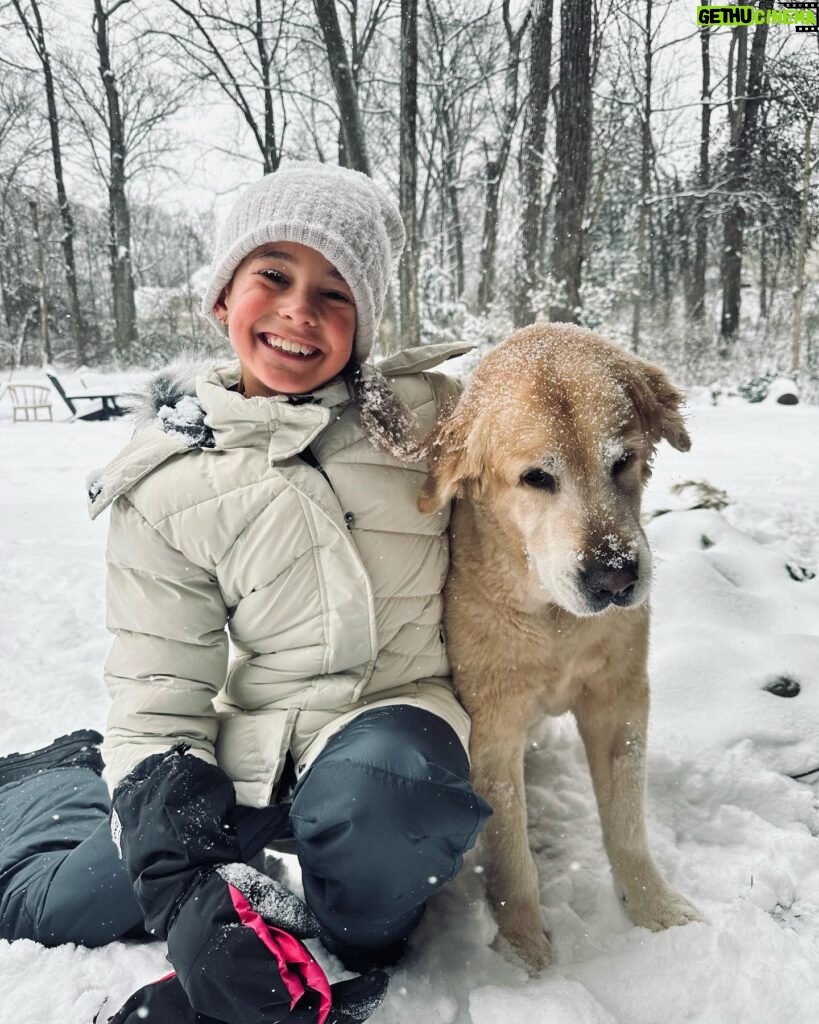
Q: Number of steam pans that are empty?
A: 0